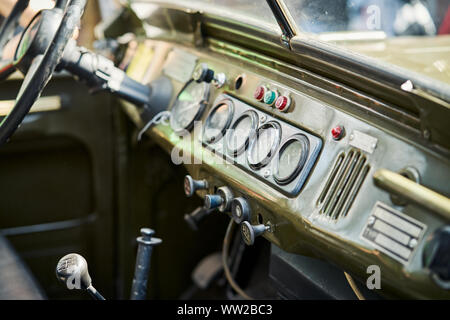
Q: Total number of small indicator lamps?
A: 4